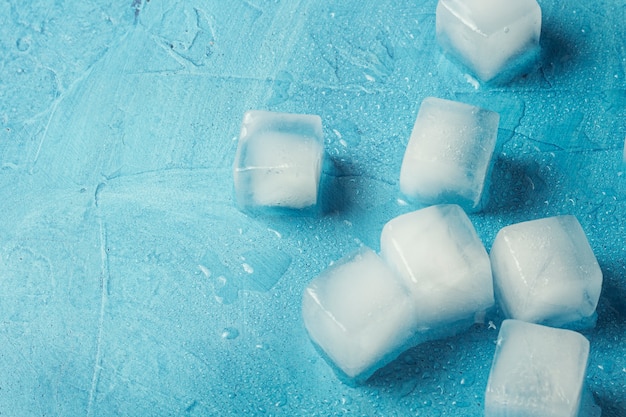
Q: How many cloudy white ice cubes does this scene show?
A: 7